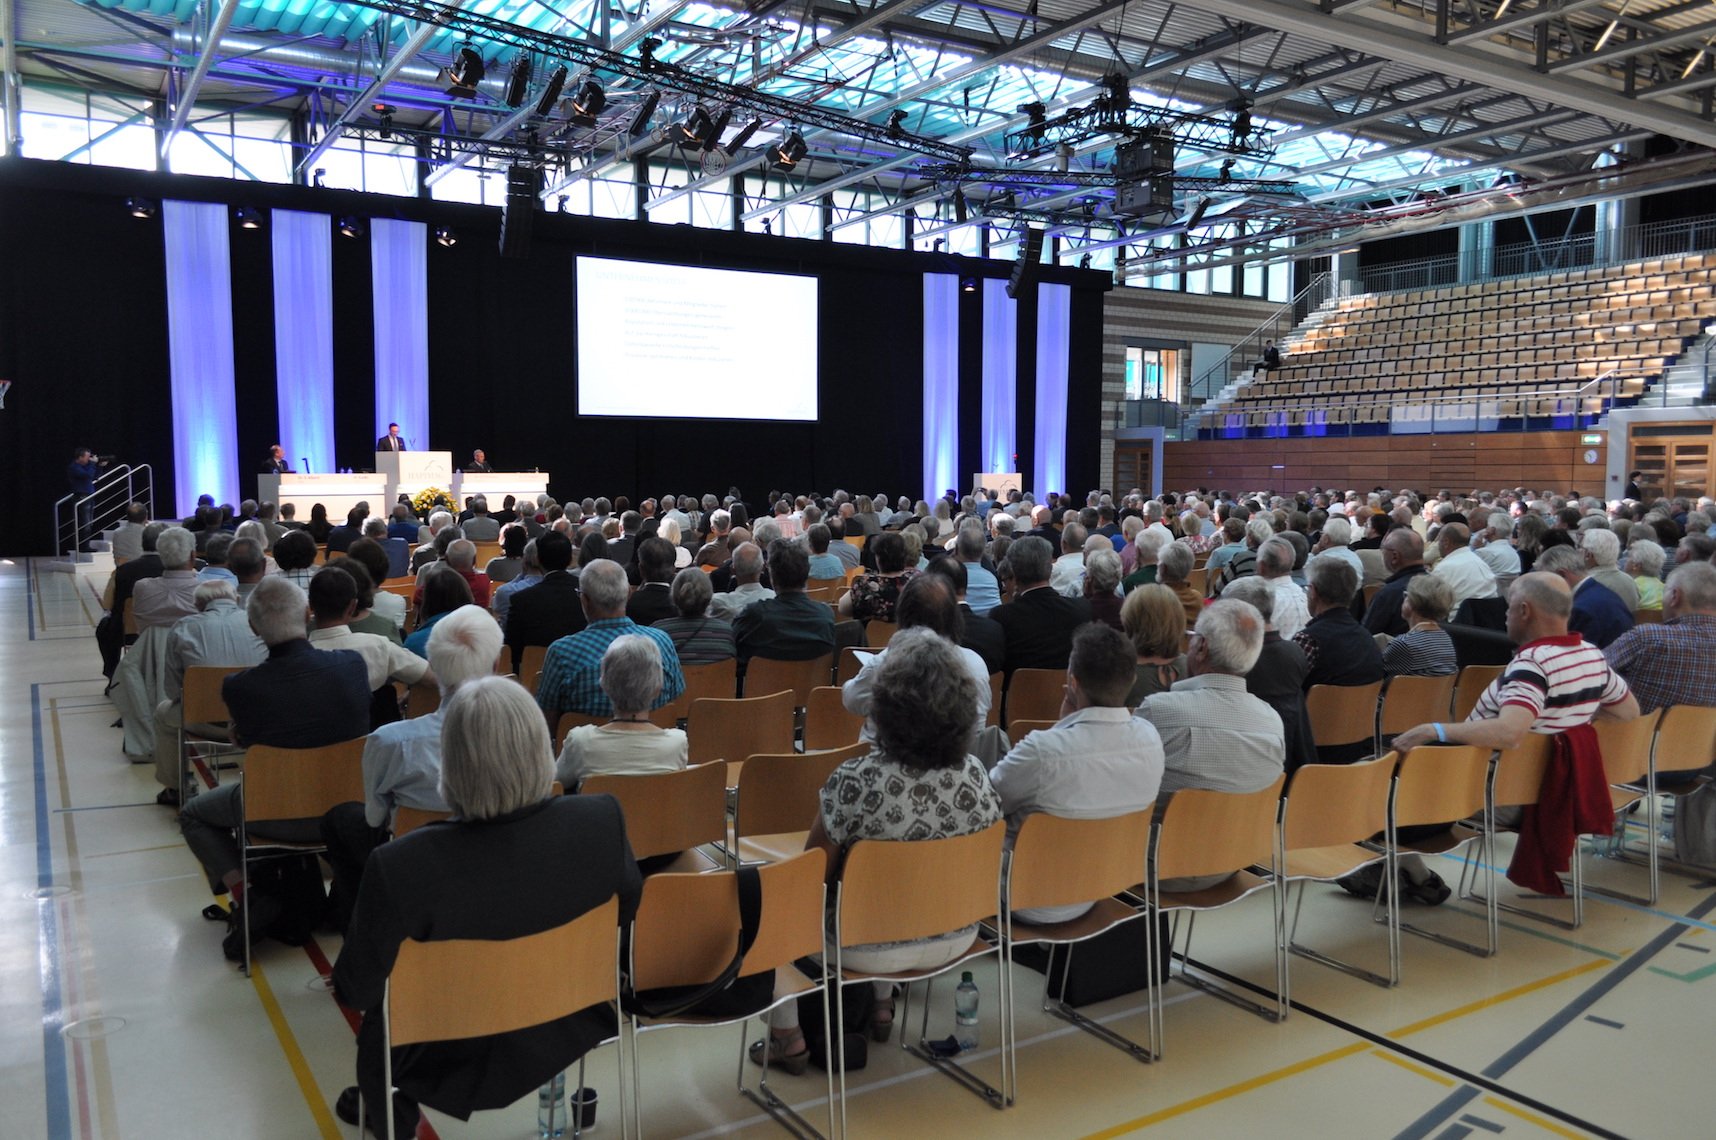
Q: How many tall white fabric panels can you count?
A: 6